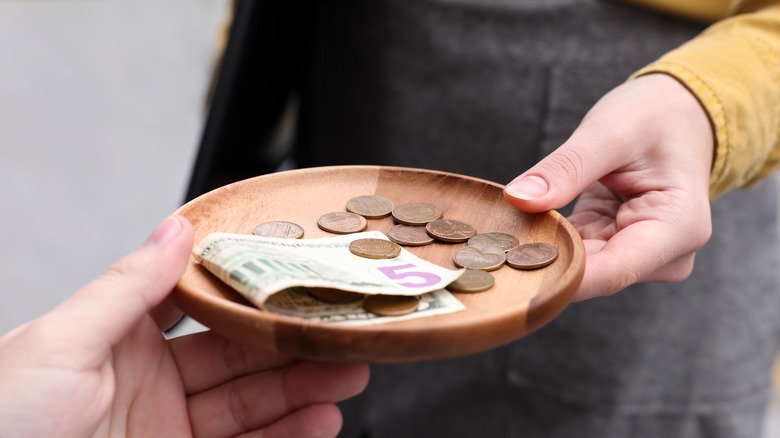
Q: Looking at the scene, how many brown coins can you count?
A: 13